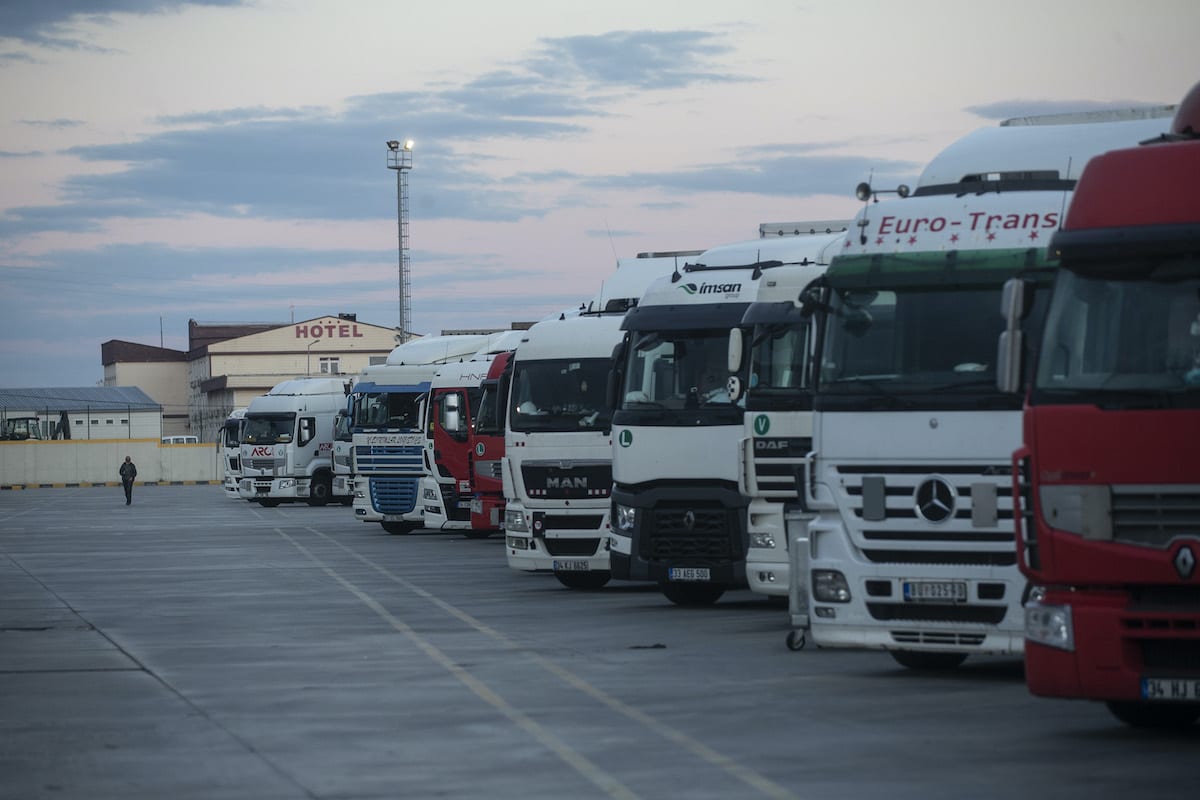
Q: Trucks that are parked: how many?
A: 11